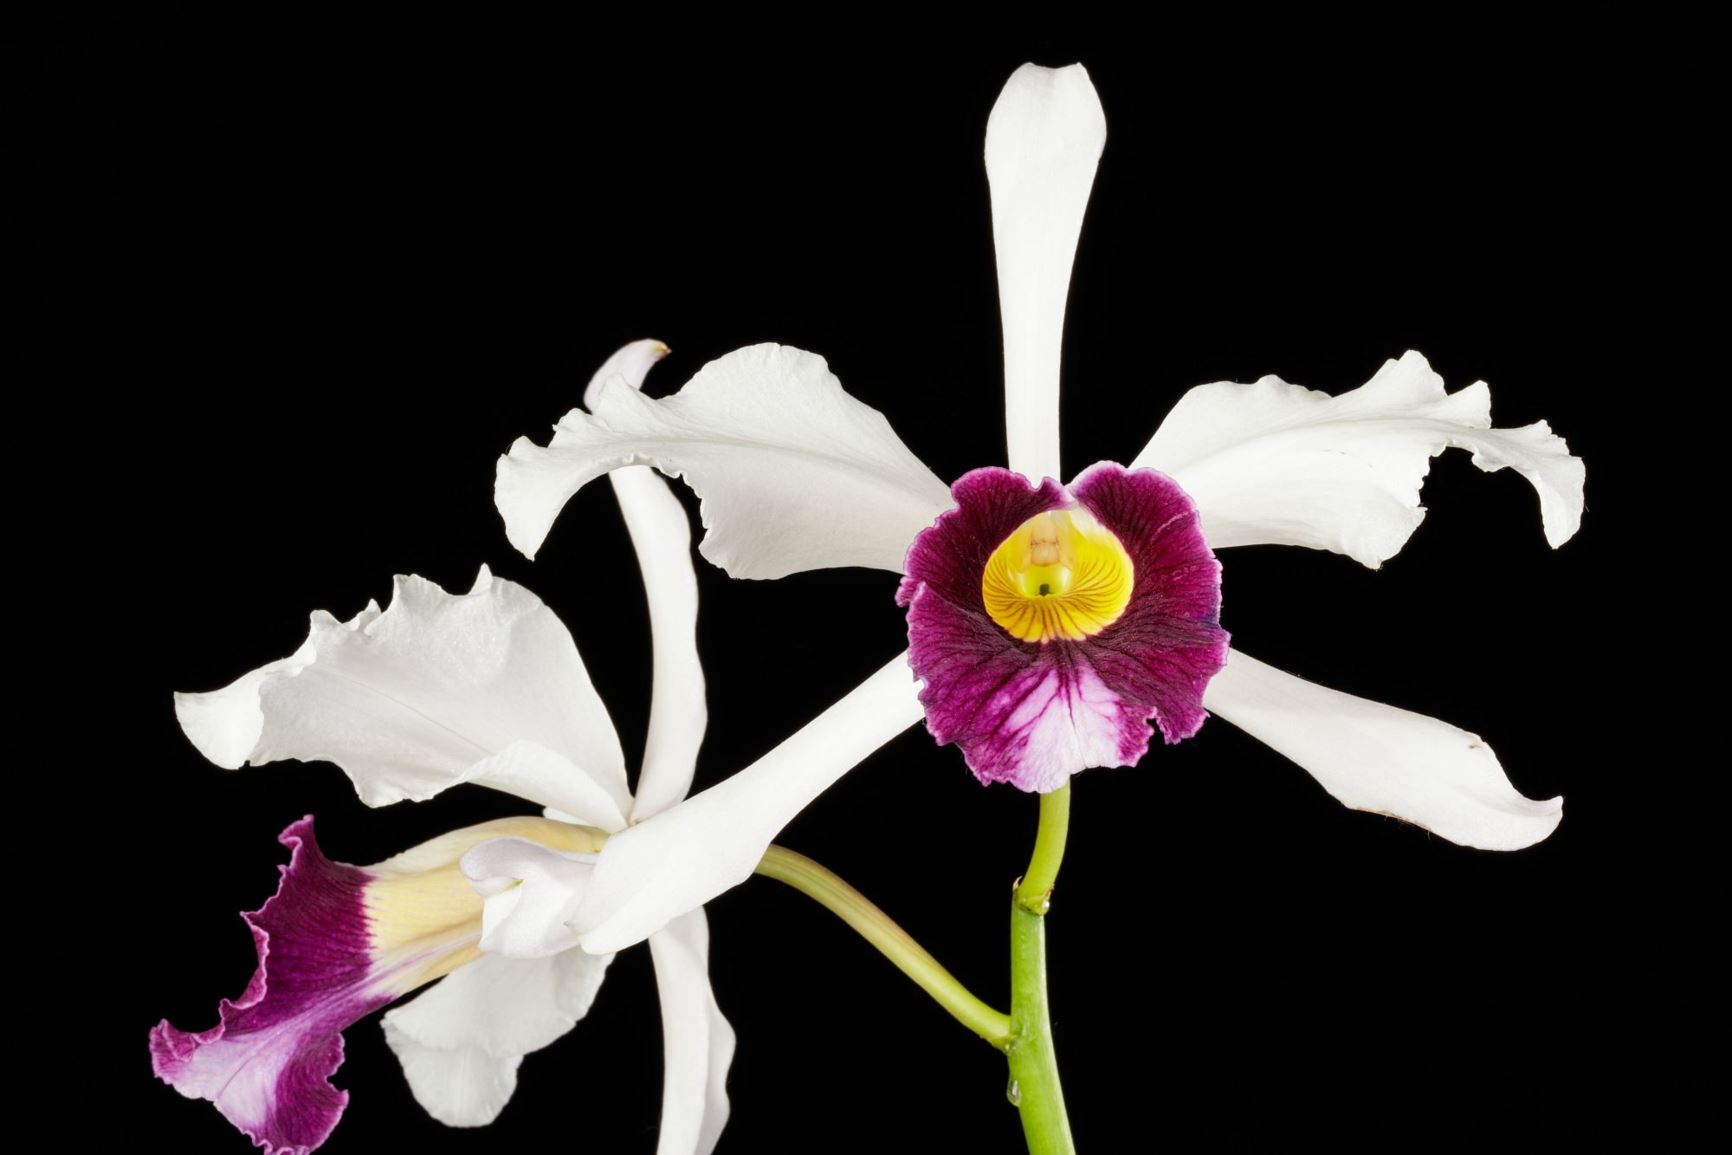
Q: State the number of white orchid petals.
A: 10